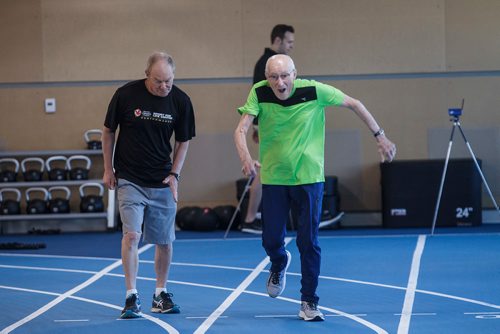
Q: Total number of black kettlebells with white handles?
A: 9